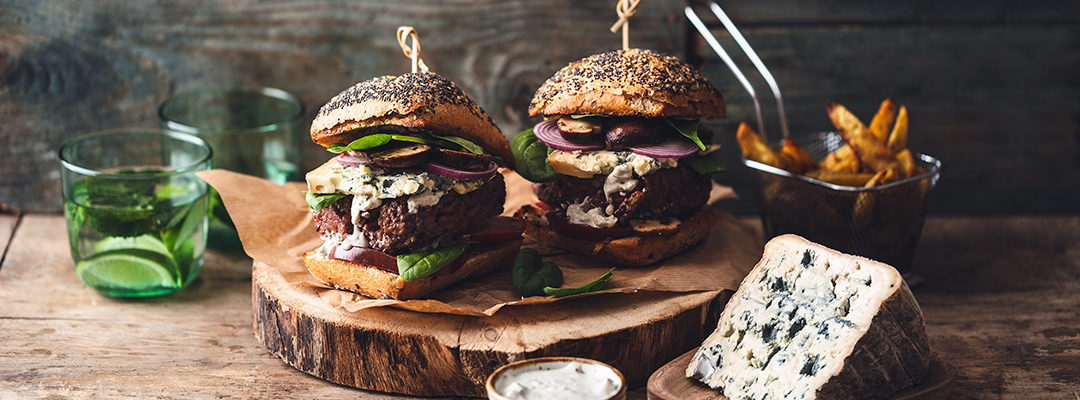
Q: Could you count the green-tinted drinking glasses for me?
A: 2